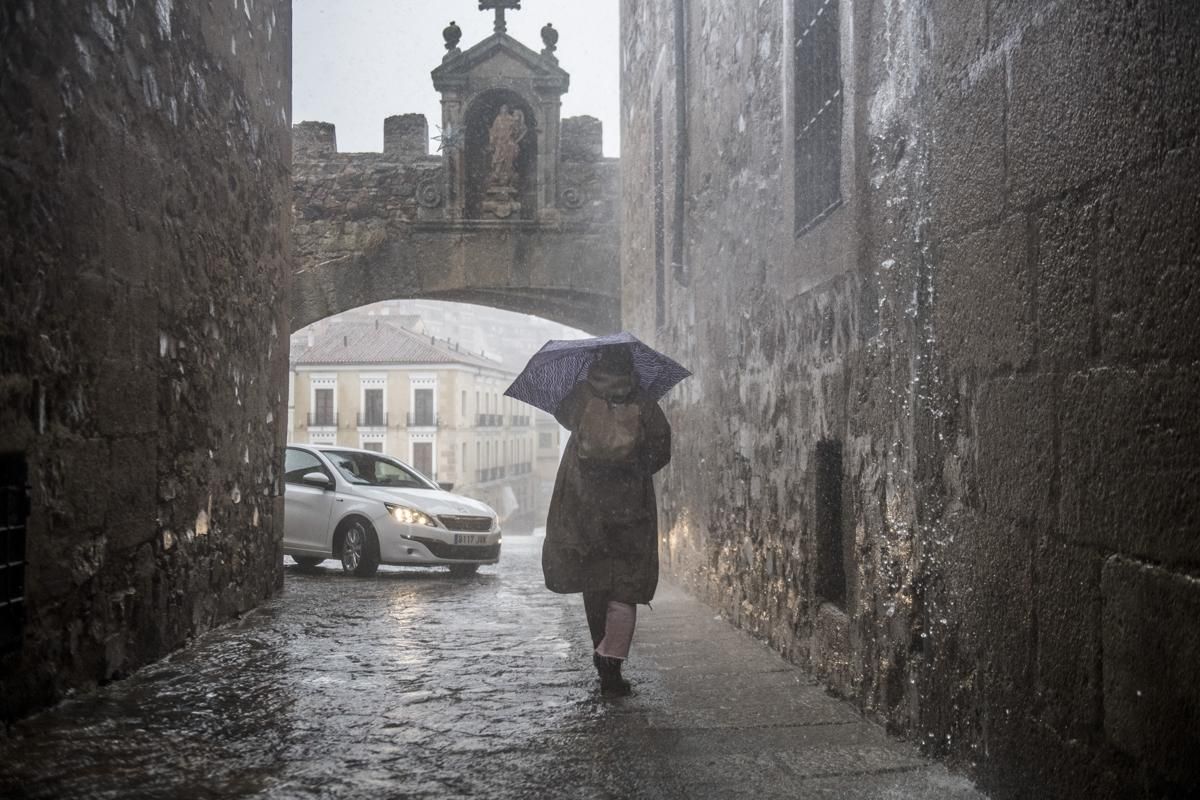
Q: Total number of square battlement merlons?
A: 3